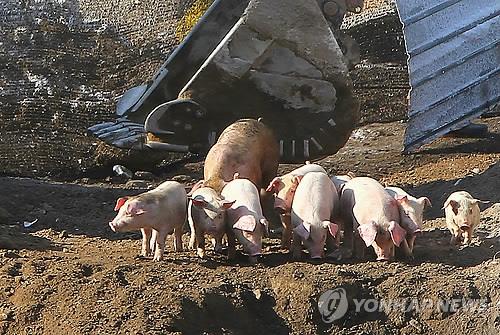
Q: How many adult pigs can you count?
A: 1